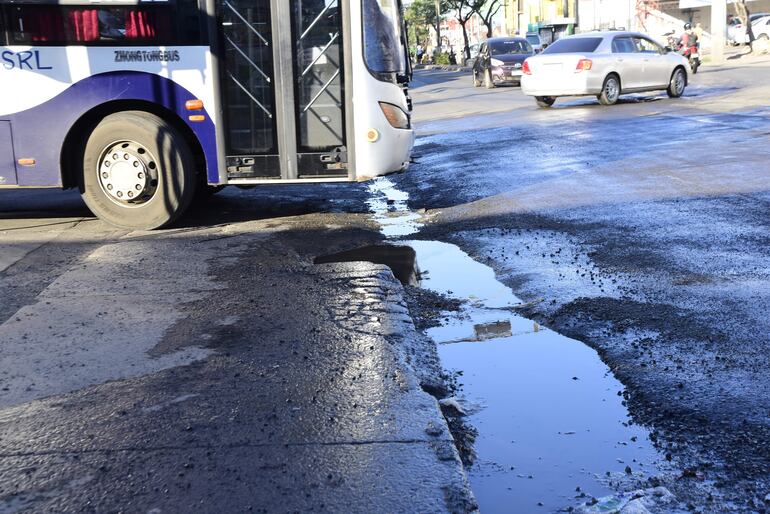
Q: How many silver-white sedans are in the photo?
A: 1